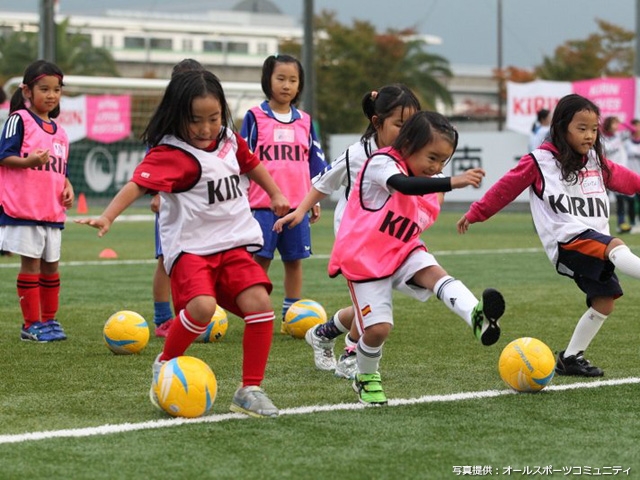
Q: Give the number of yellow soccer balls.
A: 5